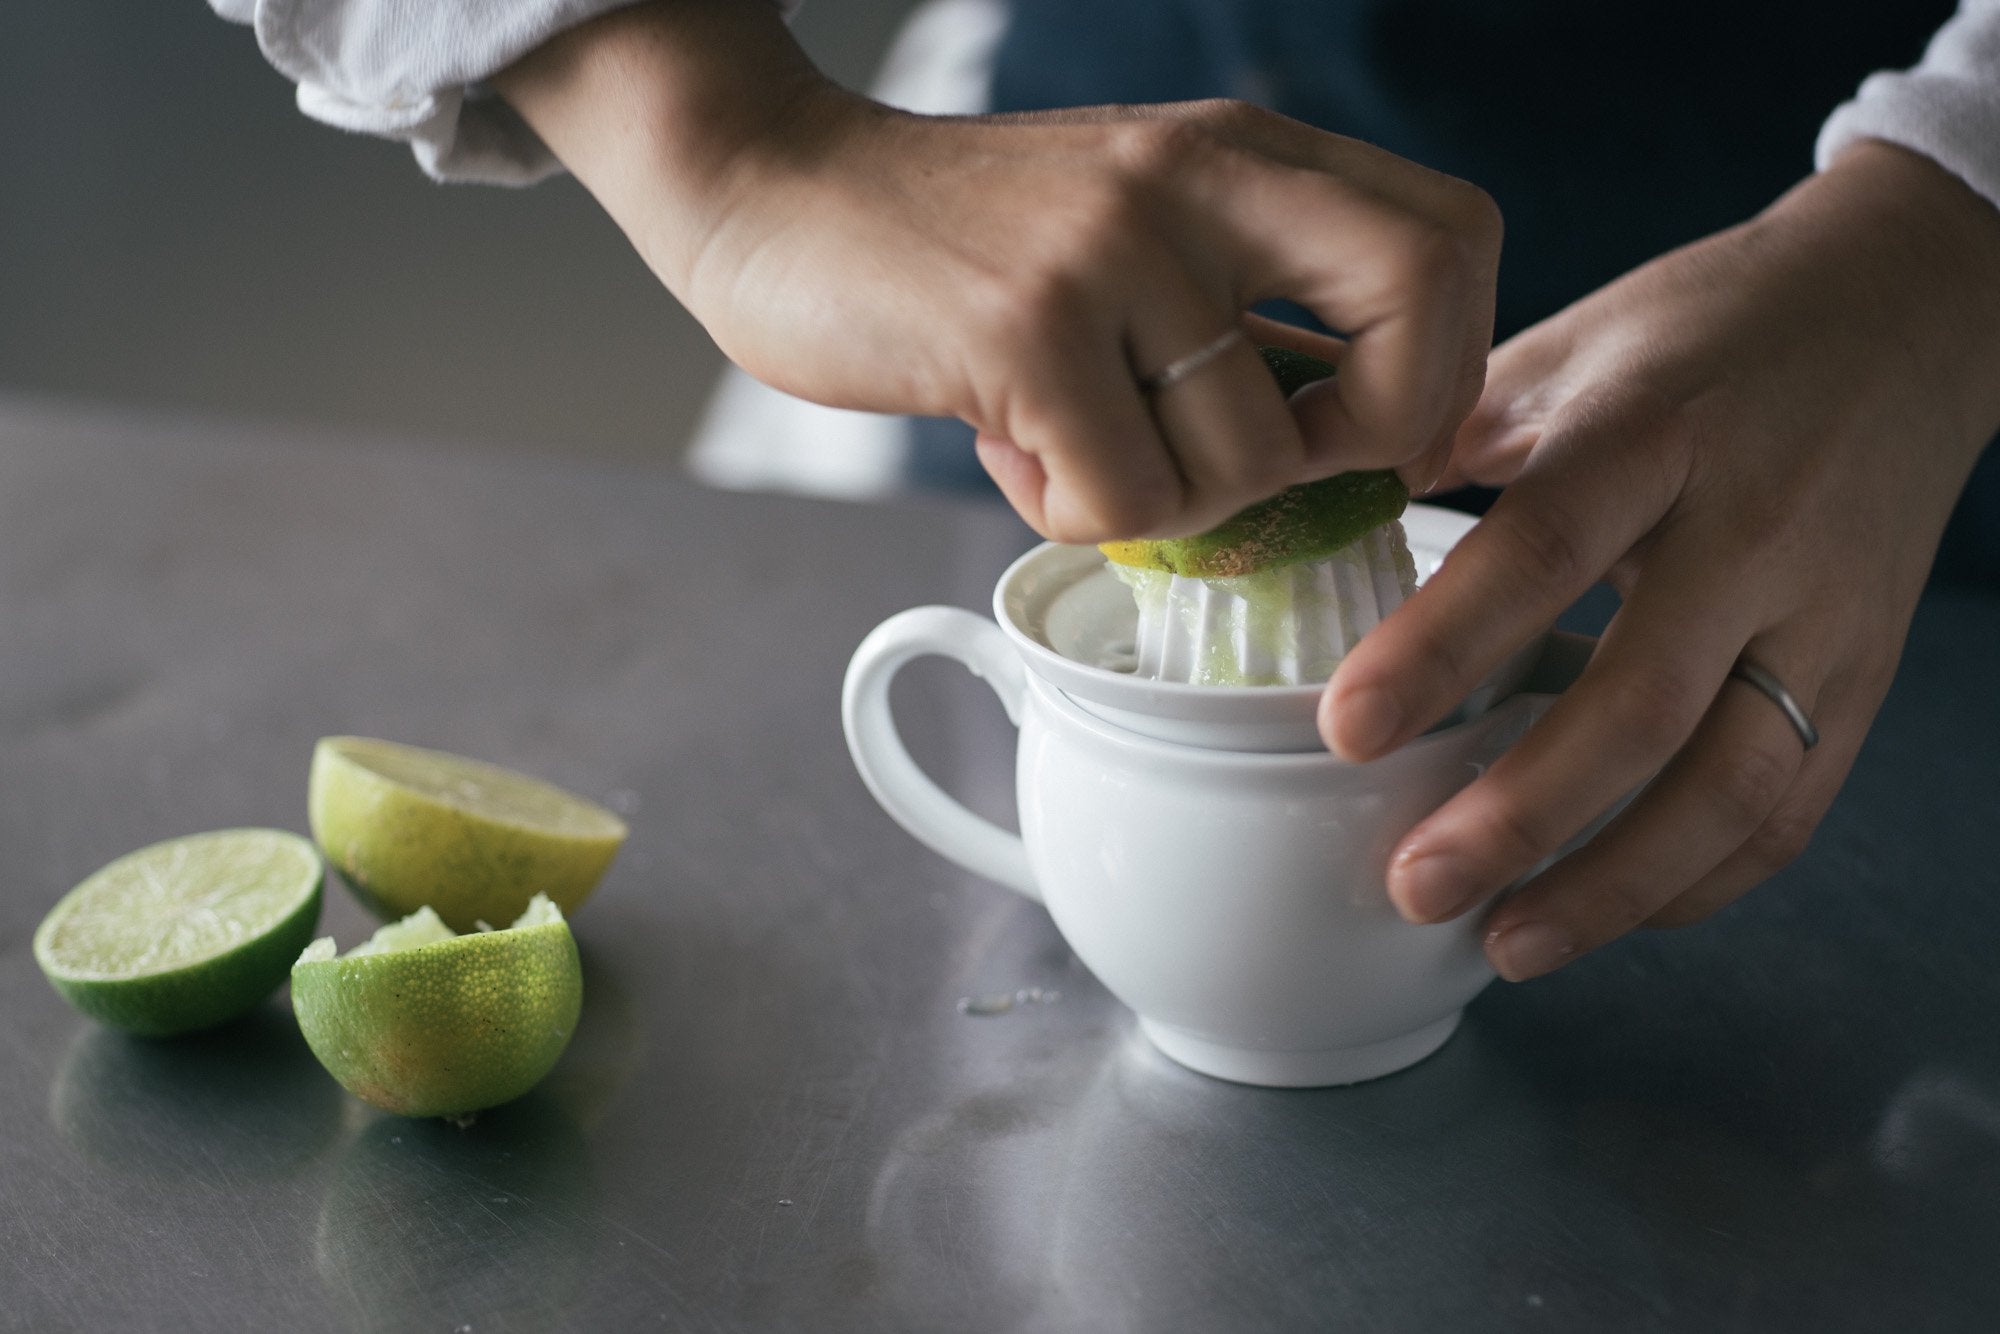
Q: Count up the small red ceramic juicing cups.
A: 0